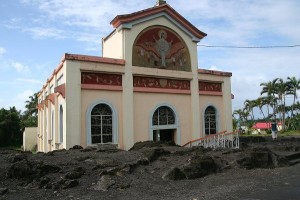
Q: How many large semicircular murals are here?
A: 1